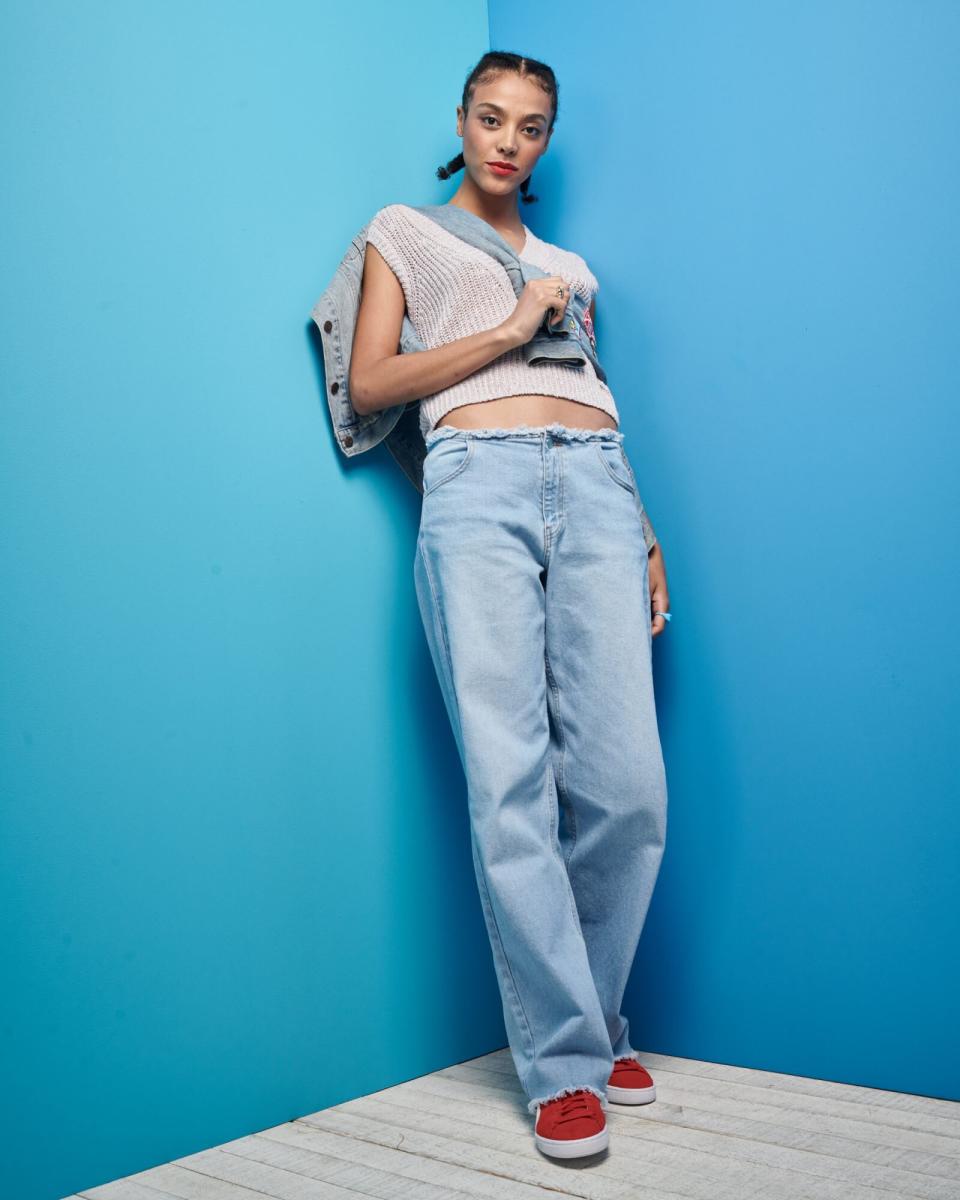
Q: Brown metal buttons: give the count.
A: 3